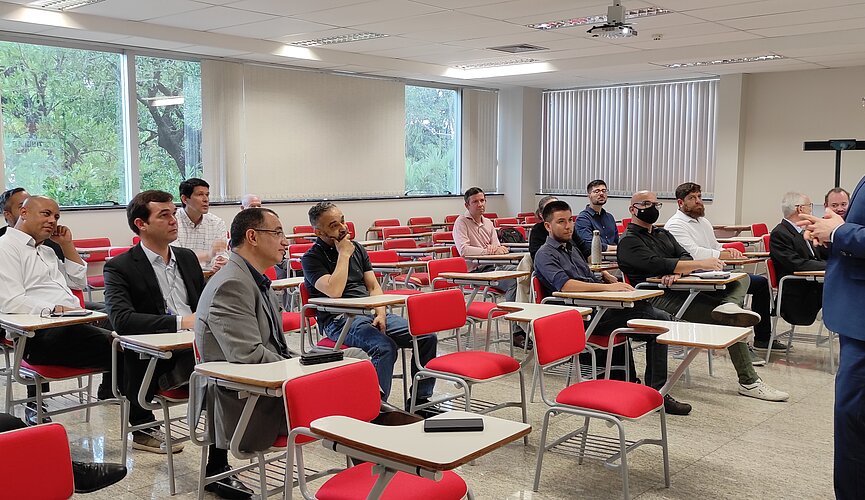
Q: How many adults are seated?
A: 15